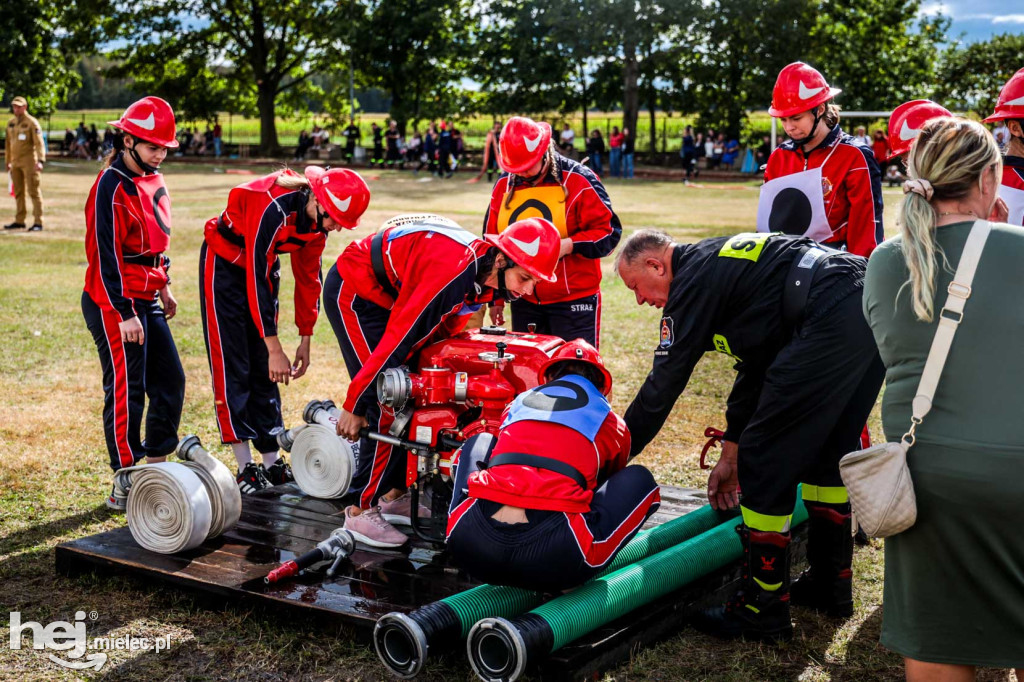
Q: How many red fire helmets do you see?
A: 8